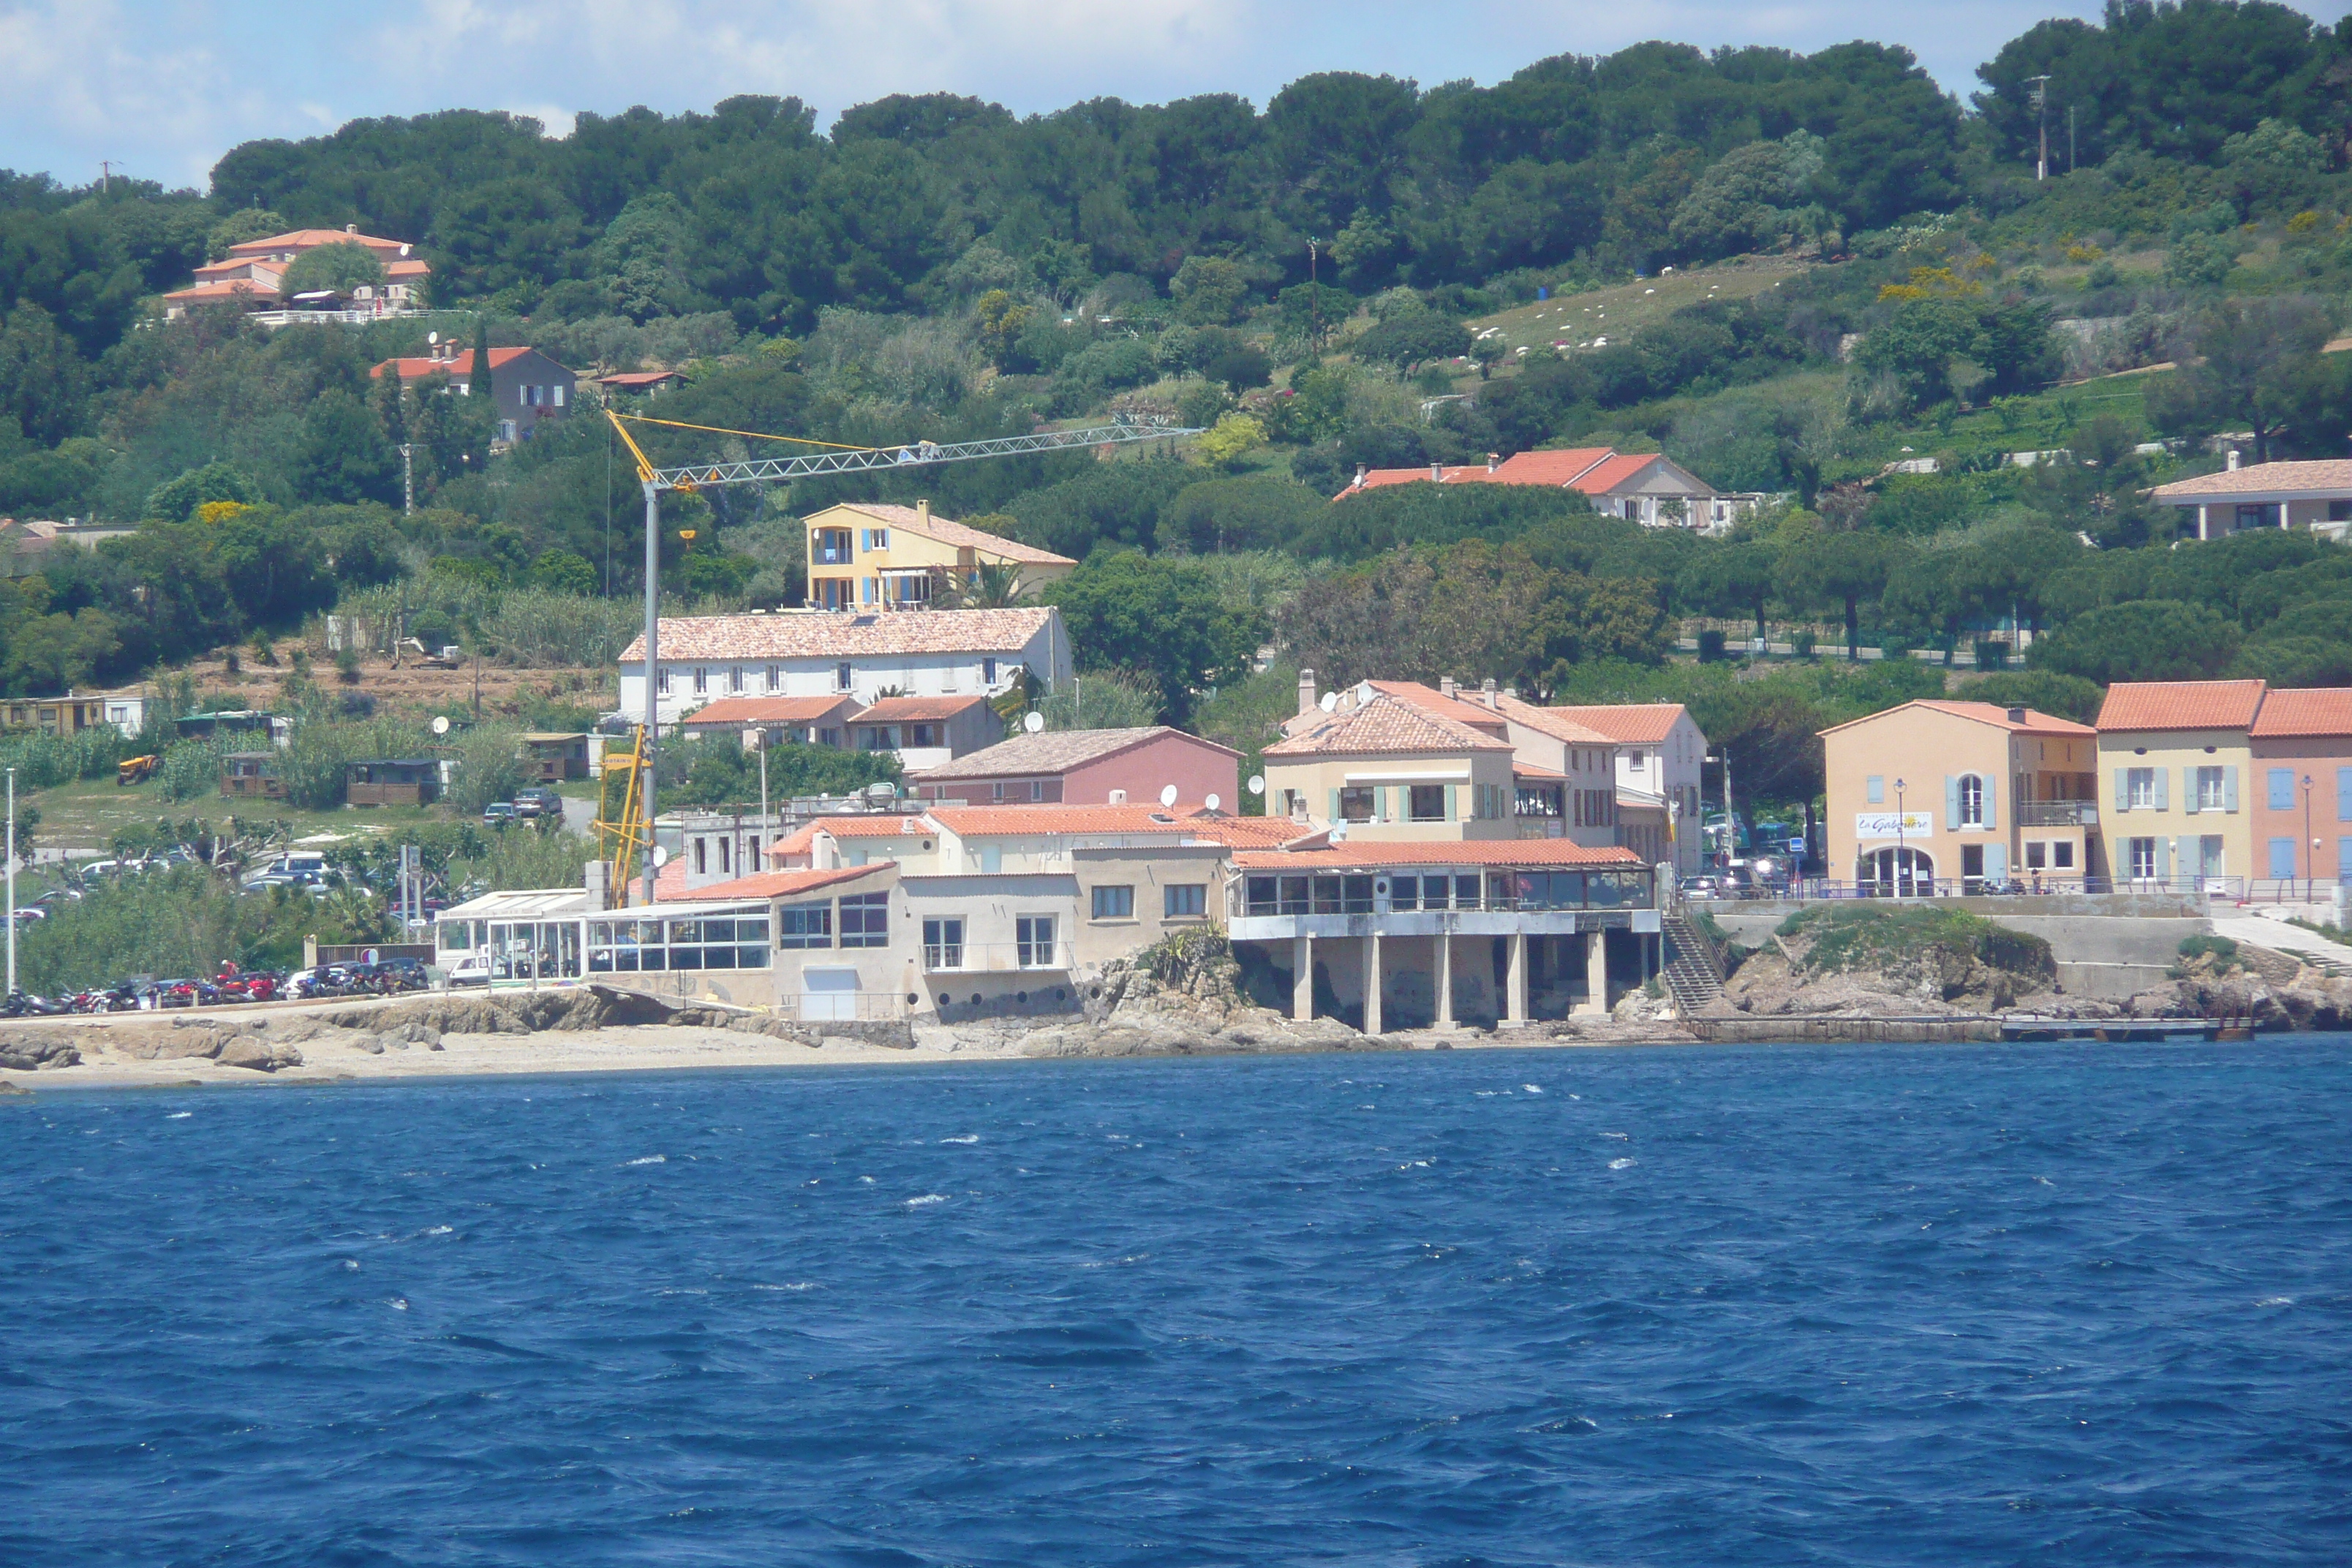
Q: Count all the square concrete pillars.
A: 5